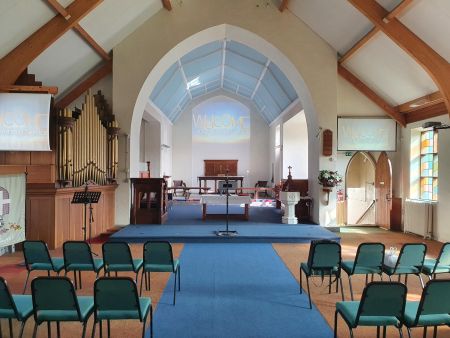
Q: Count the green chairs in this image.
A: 13